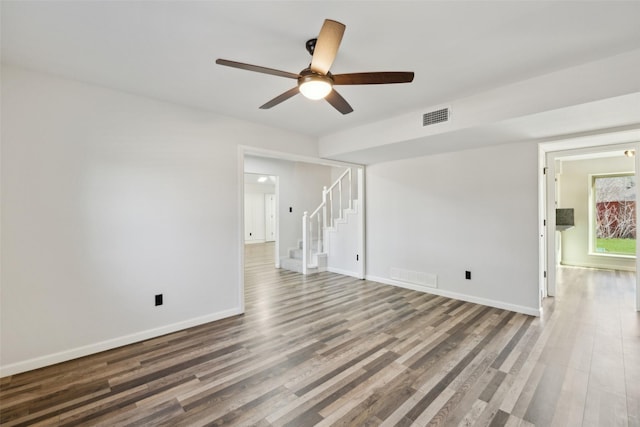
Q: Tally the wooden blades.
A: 5